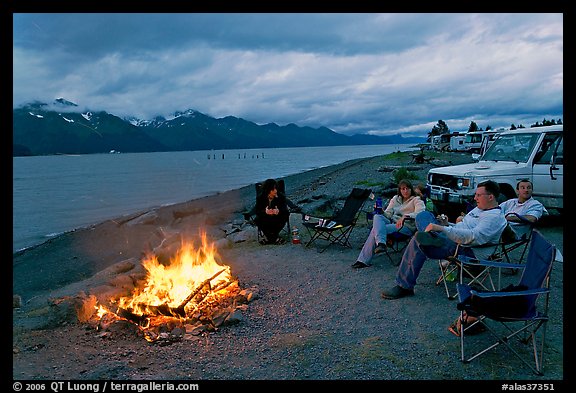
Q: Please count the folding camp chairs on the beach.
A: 6